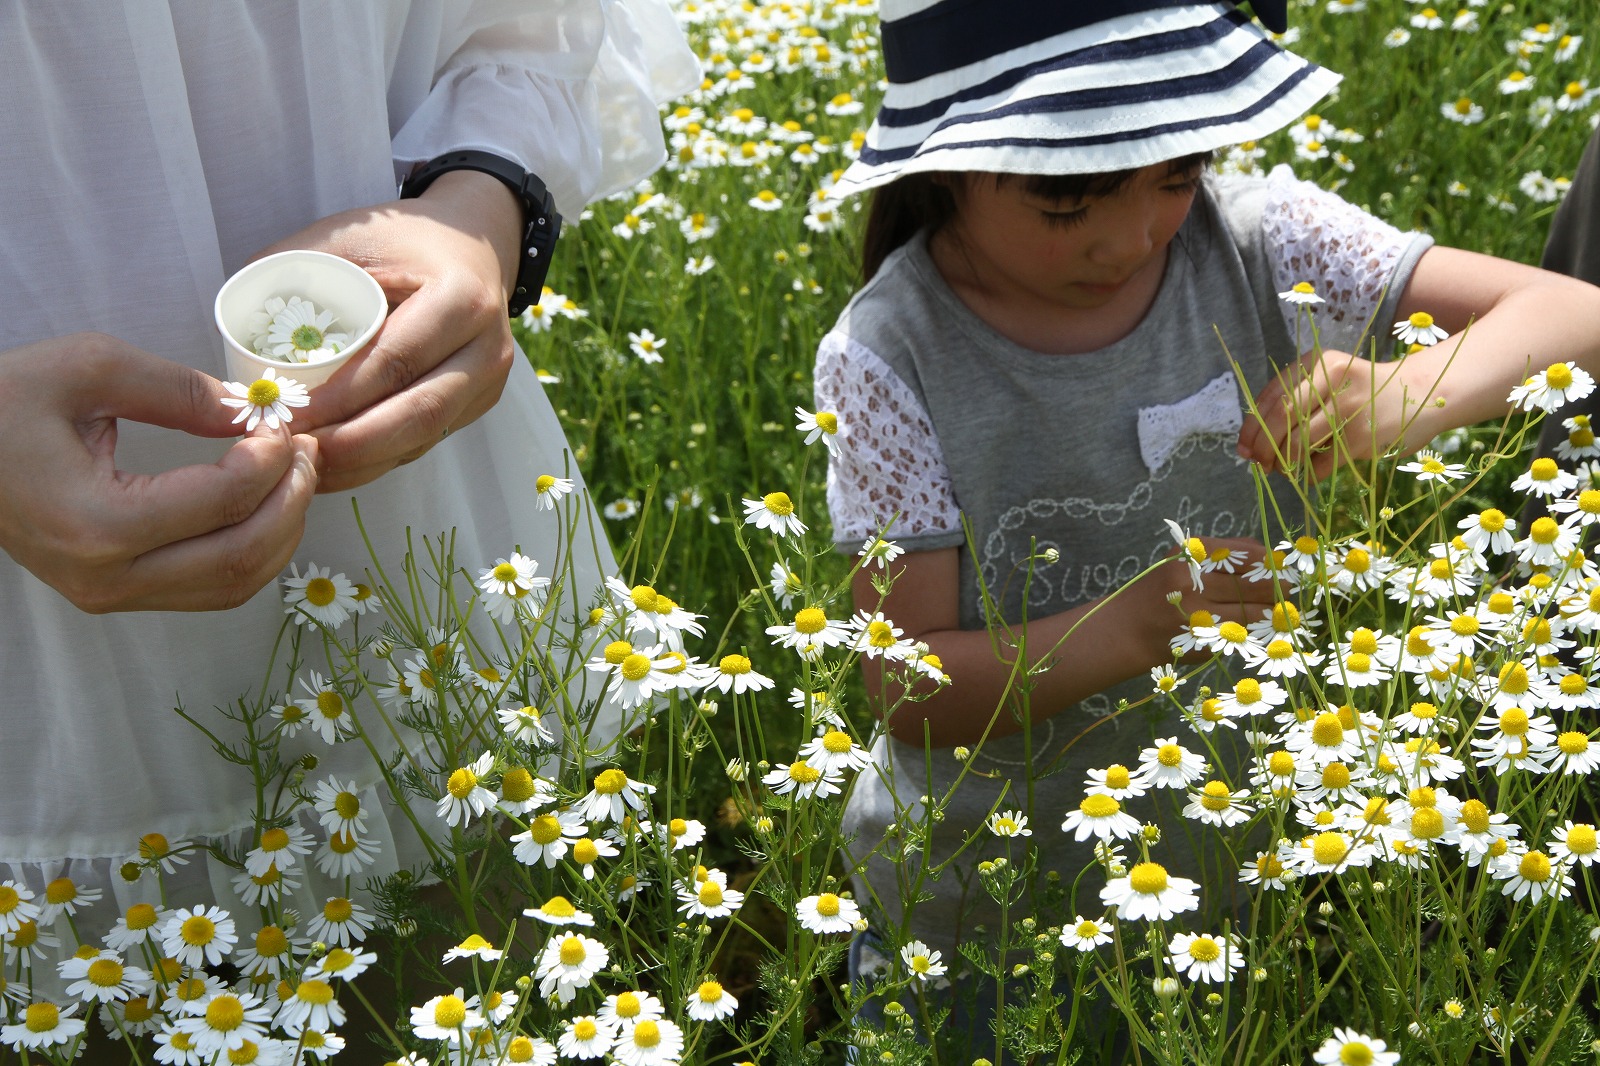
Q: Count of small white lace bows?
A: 1